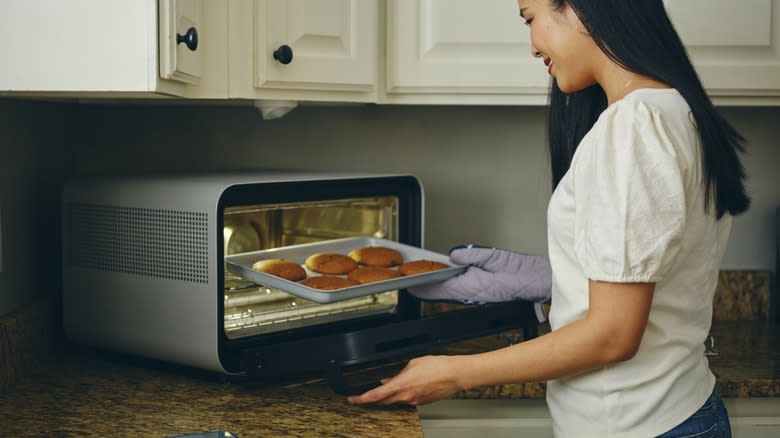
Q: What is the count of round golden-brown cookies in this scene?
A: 6